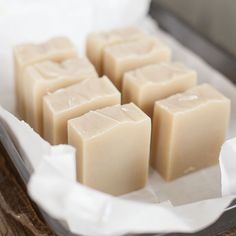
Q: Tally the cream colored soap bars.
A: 8